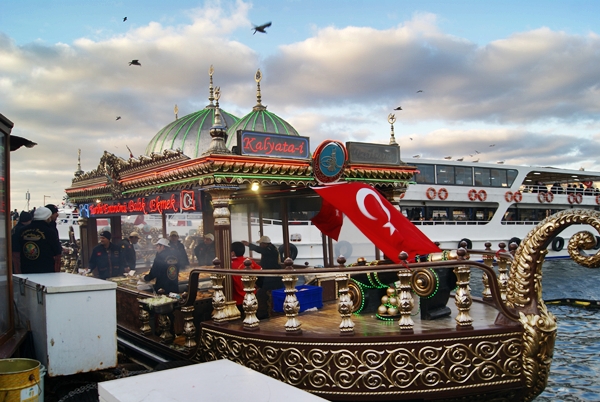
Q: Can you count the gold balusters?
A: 11